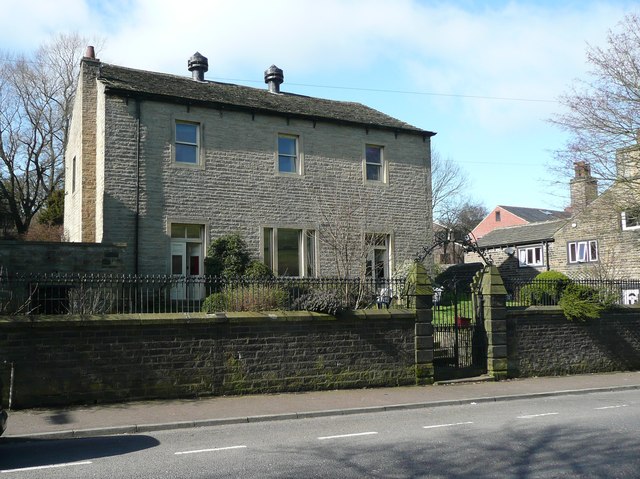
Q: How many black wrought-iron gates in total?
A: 1